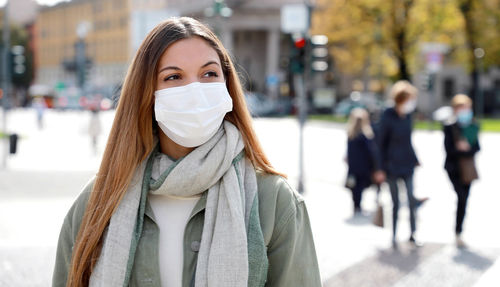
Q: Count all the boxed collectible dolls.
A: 0